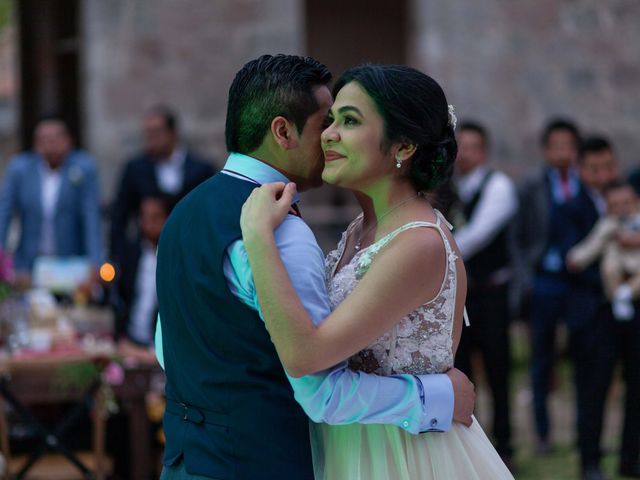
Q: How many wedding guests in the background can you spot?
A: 7